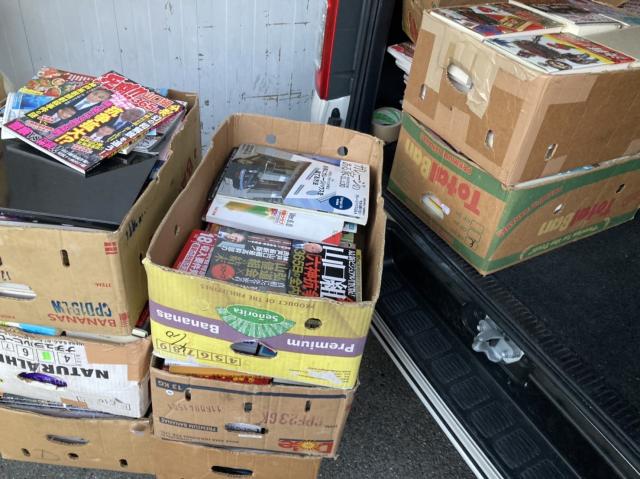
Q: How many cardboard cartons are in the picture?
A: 9